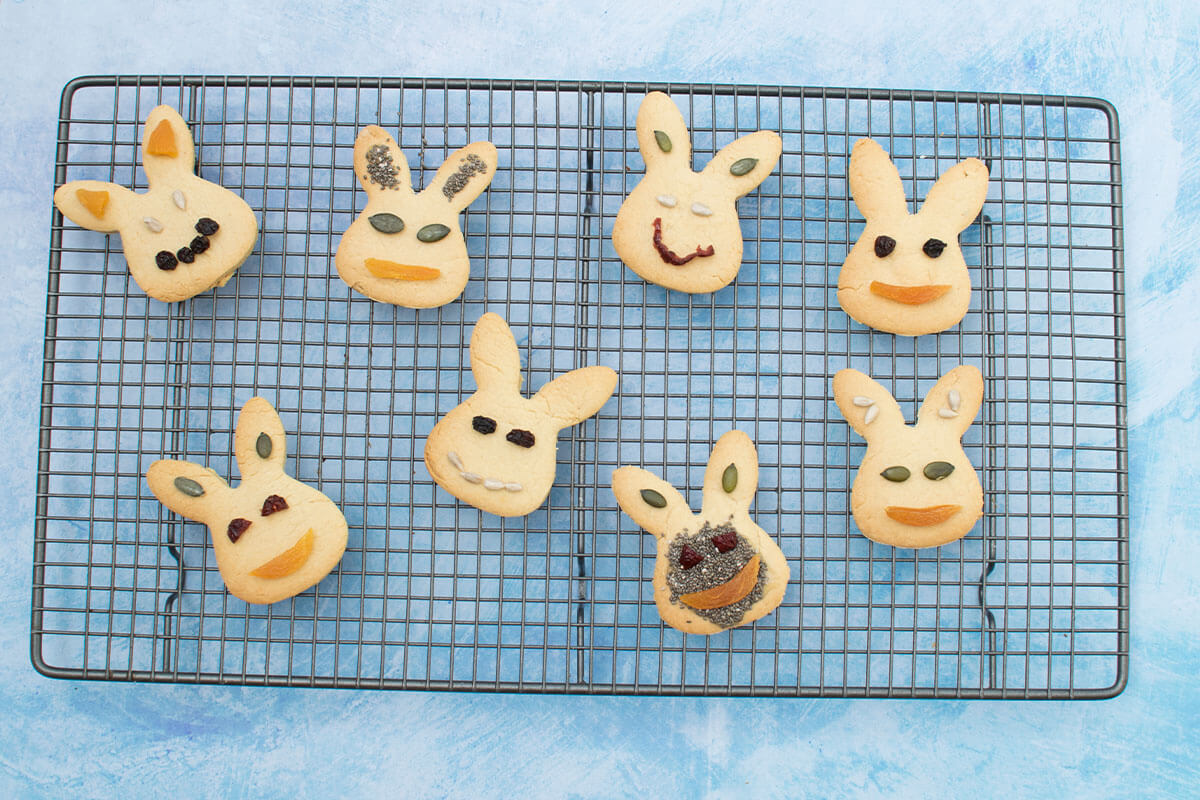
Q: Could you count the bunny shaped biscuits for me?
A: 8